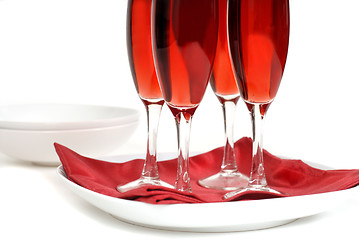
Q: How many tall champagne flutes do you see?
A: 4